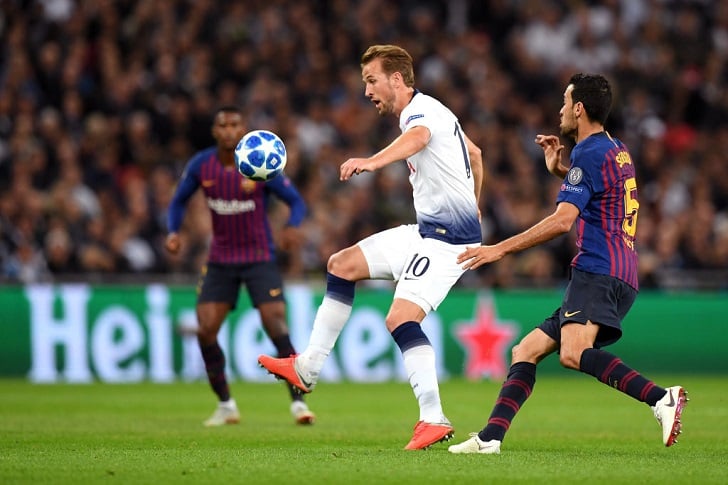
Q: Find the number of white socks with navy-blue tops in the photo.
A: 2